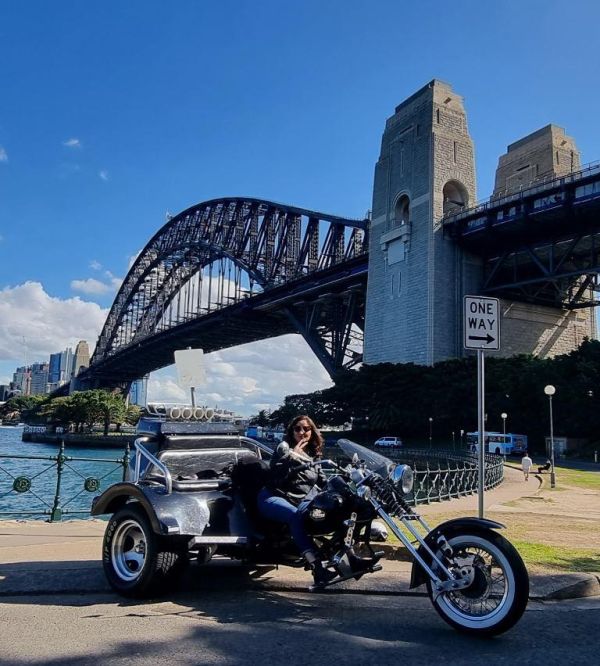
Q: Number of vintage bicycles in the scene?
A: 0